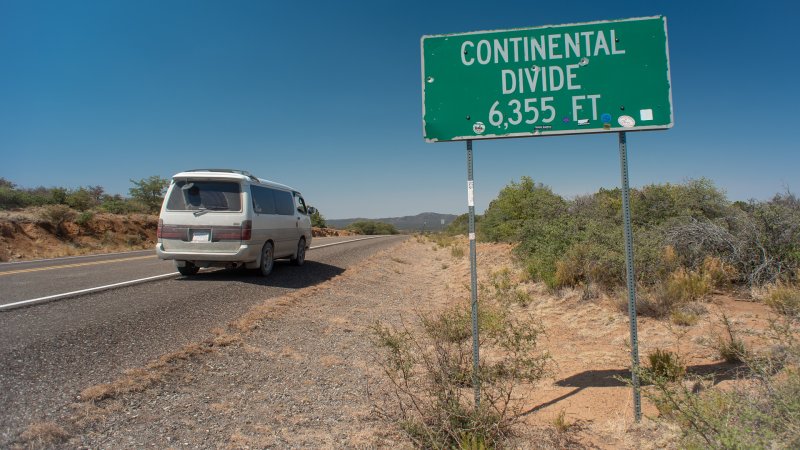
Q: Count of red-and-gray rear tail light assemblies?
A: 2